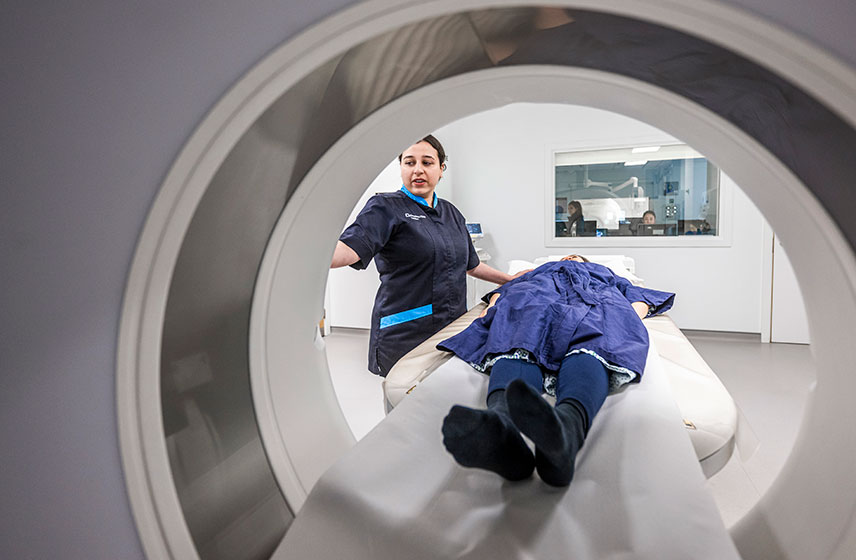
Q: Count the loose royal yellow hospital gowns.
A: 0